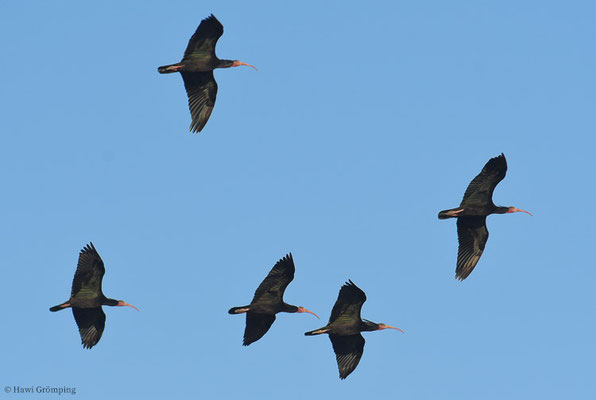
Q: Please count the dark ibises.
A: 5